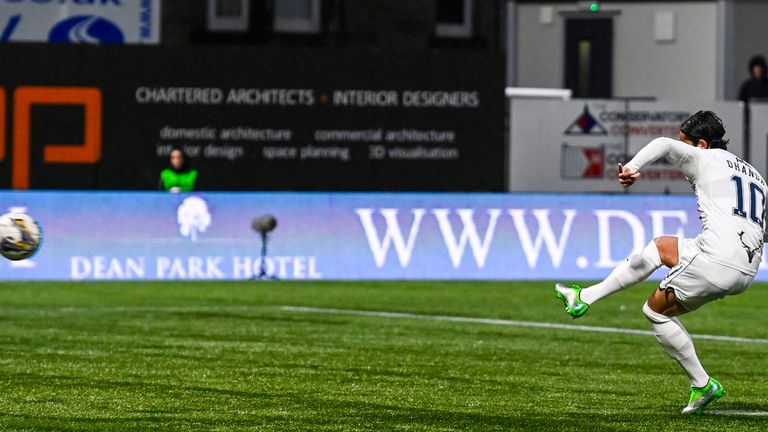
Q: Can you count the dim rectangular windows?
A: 3